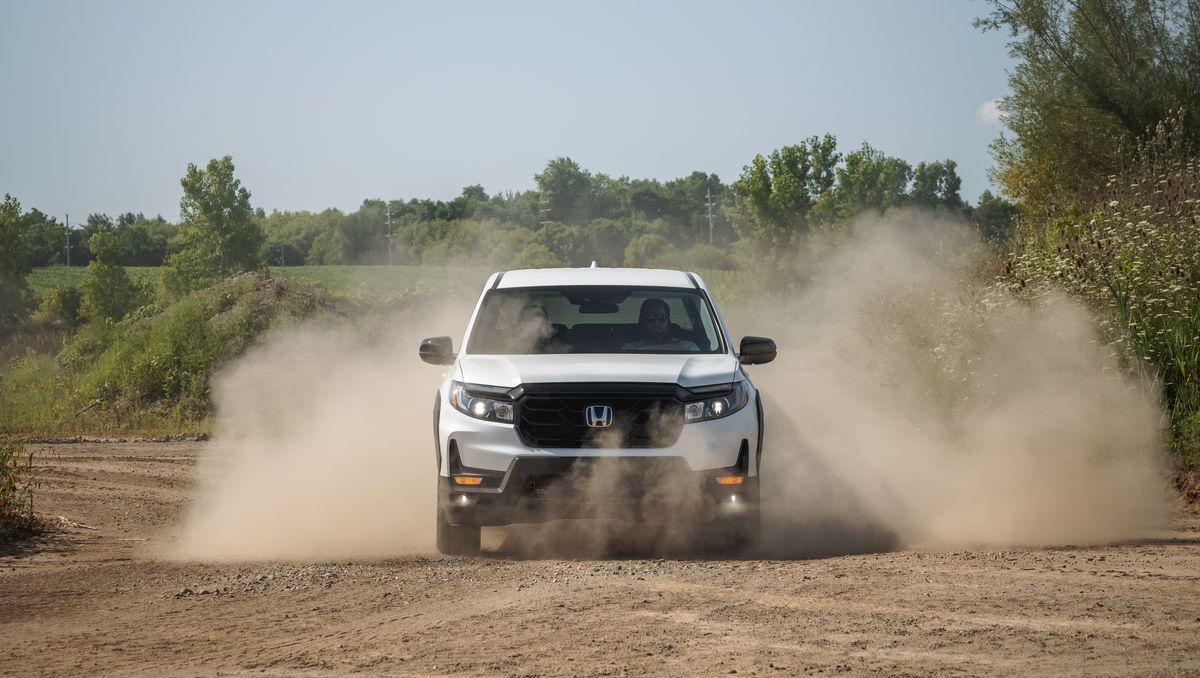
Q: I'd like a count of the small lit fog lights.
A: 2